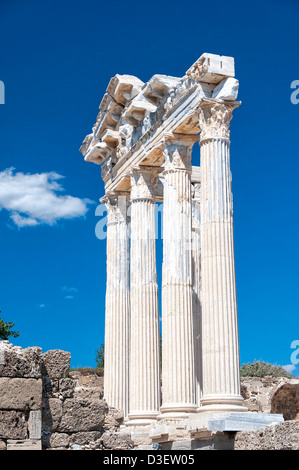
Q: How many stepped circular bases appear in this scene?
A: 3